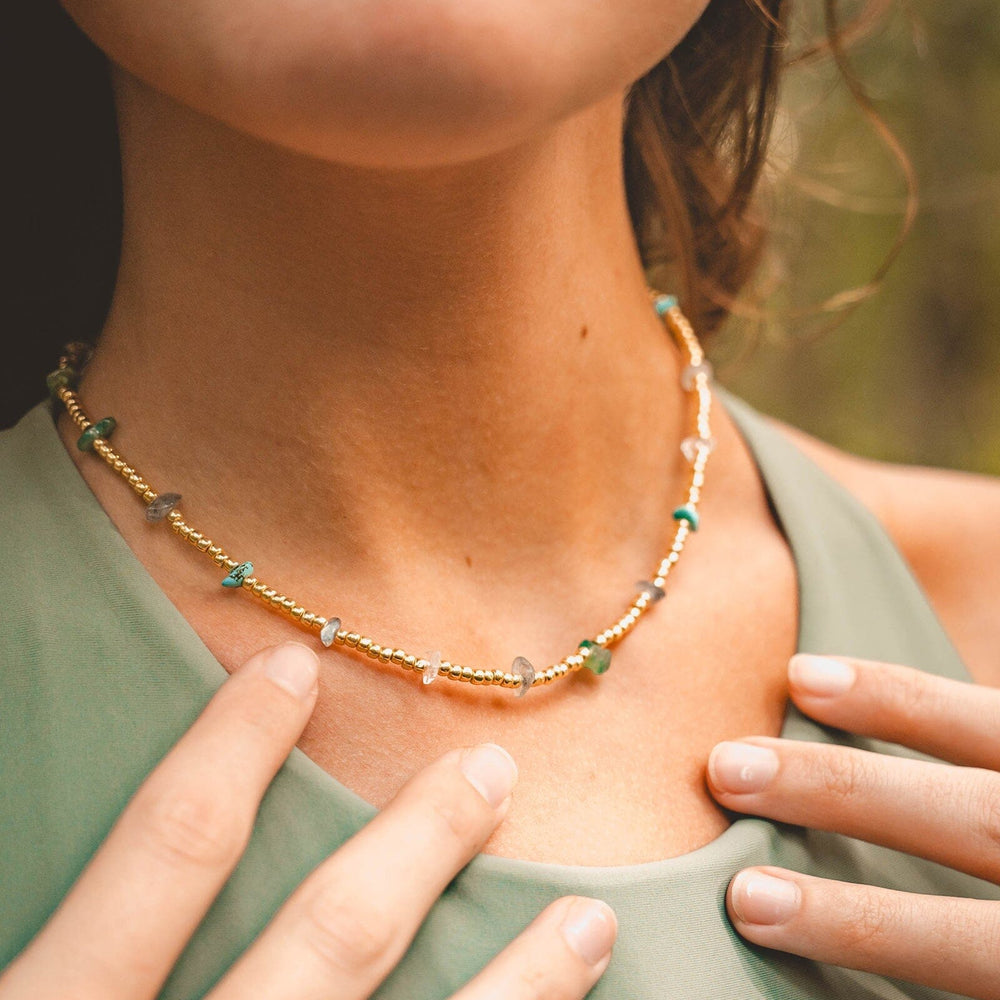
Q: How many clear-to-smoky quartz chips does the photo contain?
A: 7